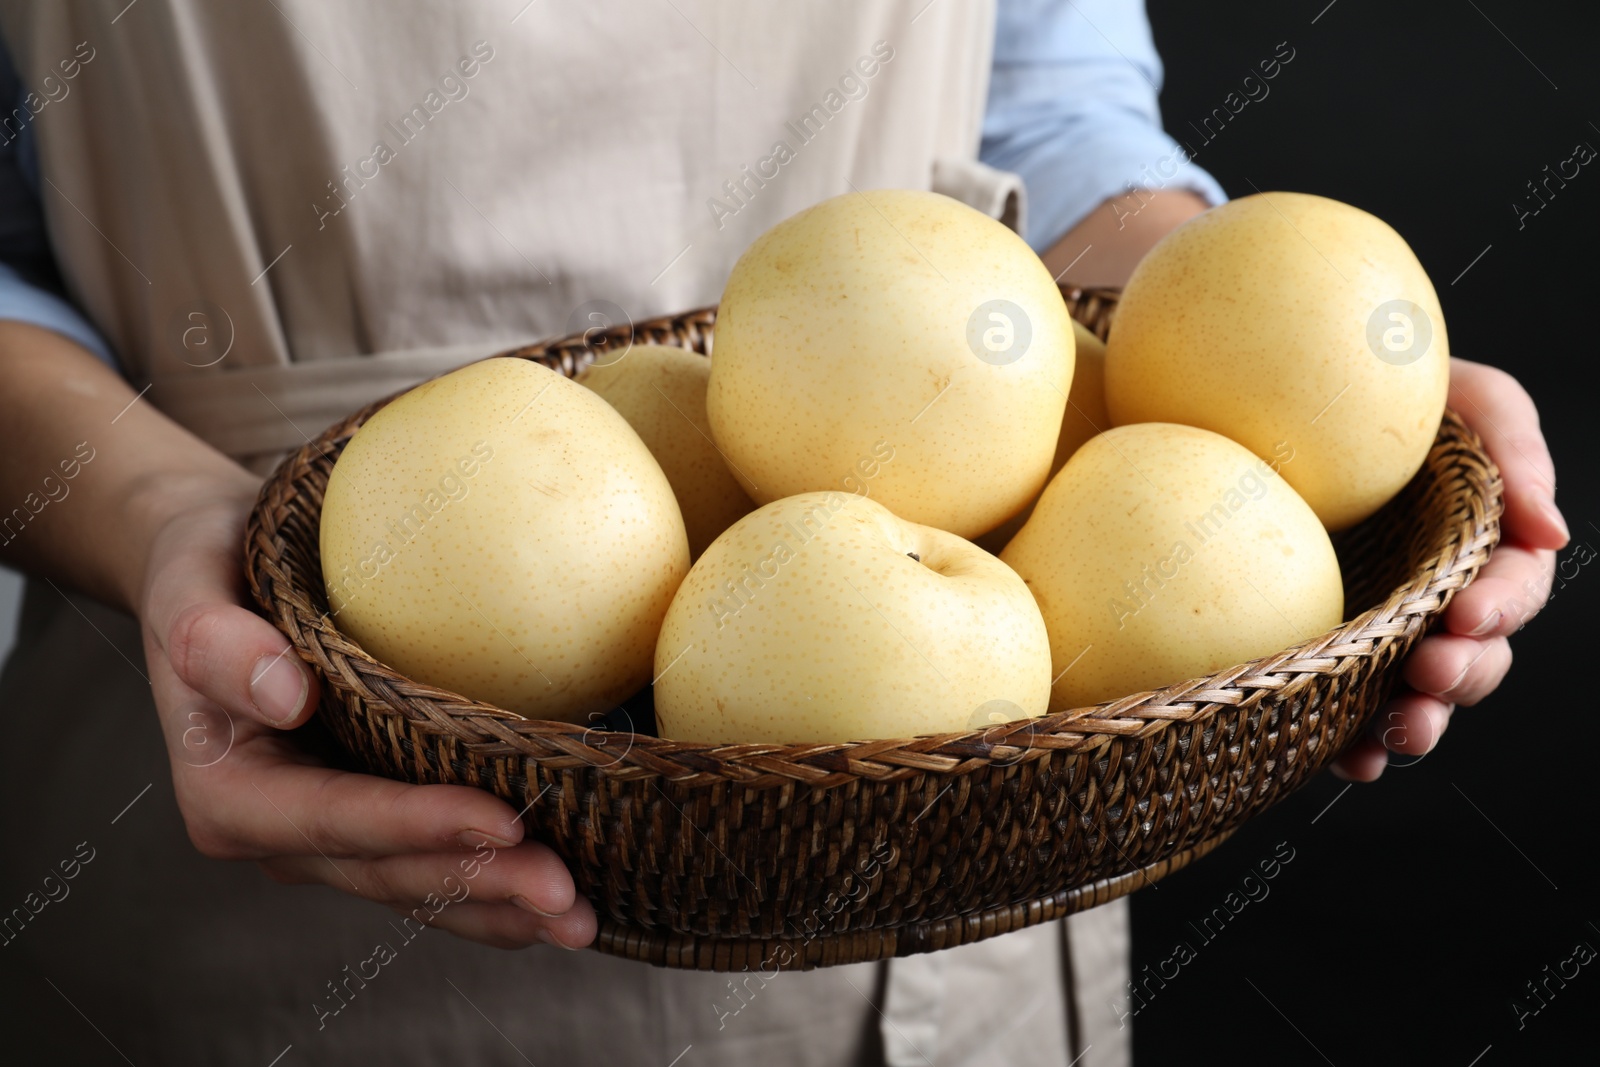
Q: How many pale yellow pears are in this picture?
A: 7